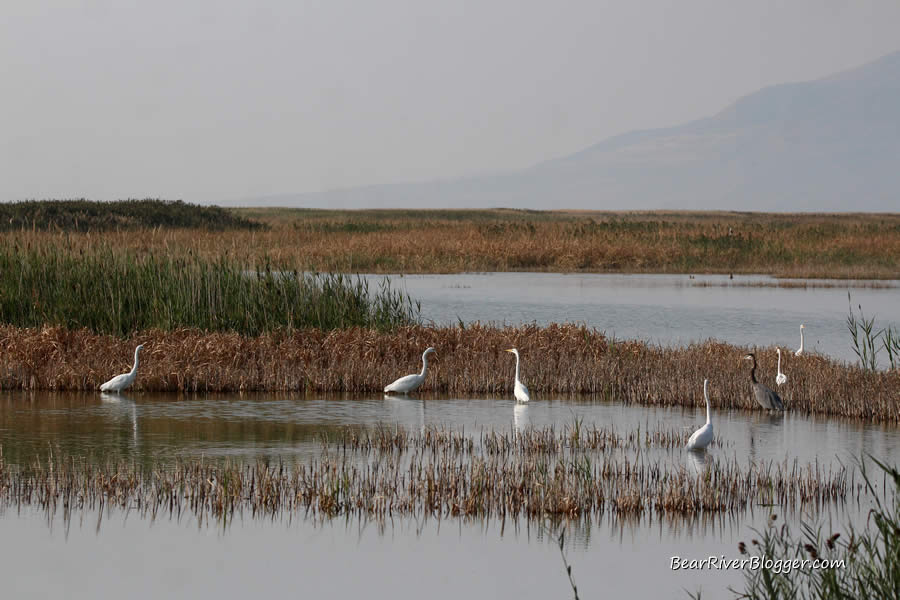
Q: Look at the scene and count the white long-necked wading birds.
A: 6